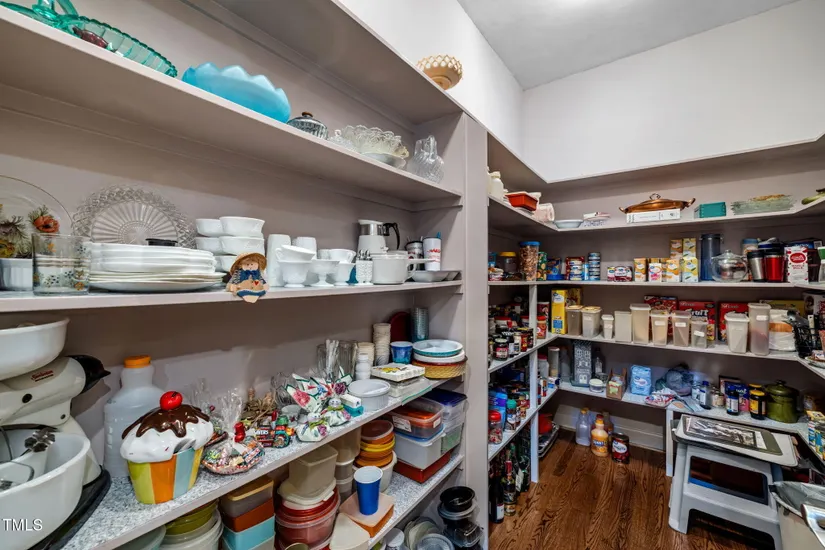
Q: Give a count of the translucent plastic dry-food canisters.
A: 10